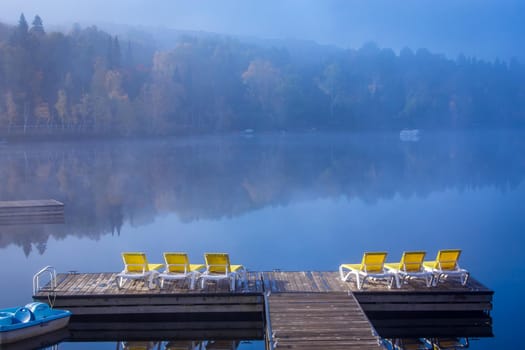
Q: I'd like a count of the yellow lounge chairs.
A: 6